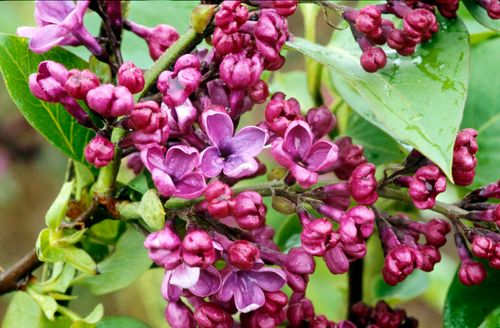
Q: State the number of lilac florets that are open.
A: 6